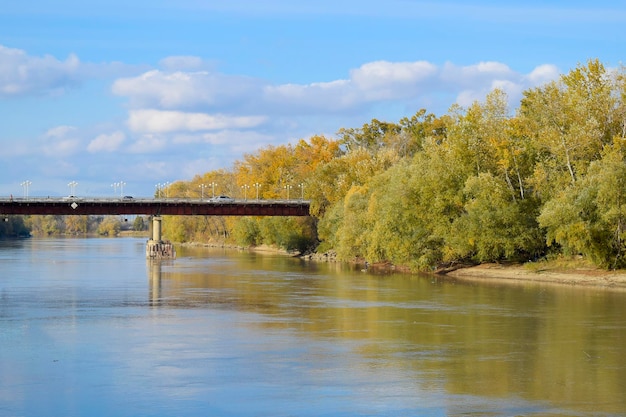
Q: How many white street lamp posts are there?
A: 14